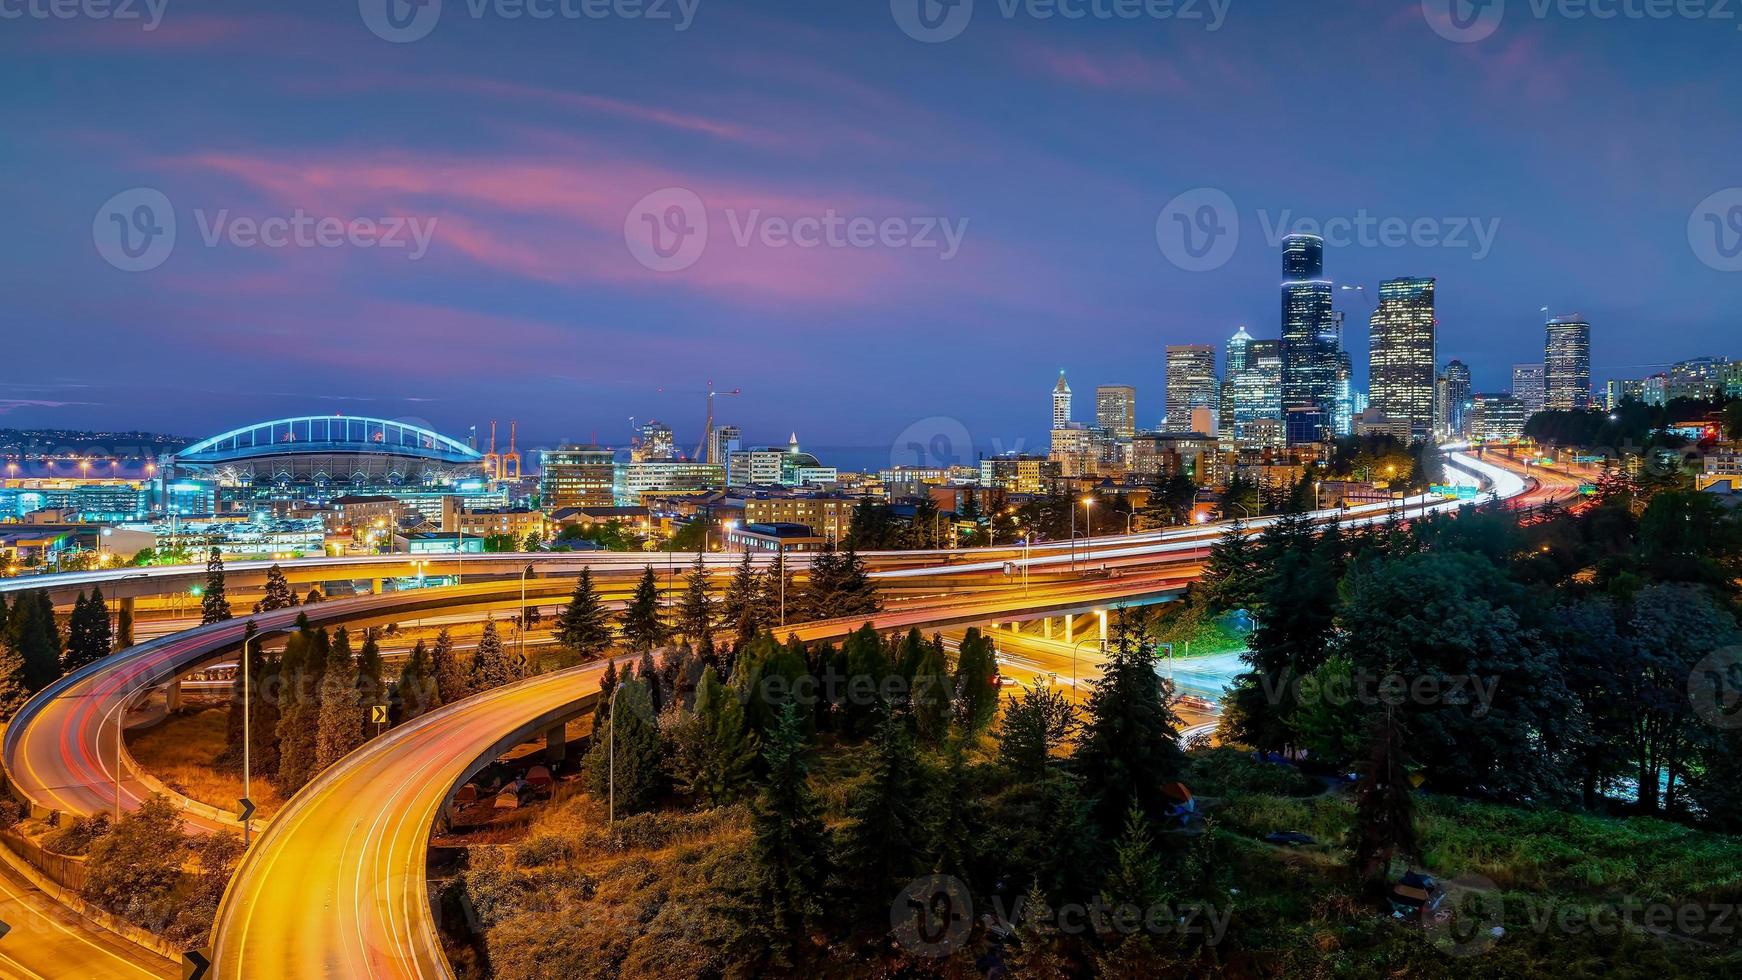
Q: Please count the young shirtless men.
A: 0